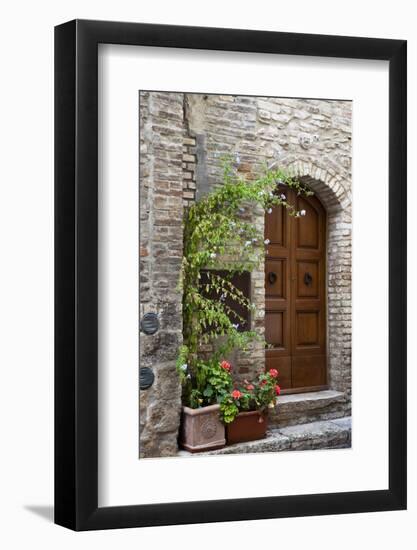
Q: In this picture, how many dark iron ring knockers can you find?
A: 2